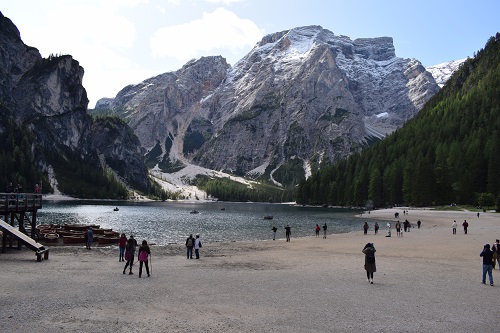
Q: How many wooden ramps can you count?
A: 1